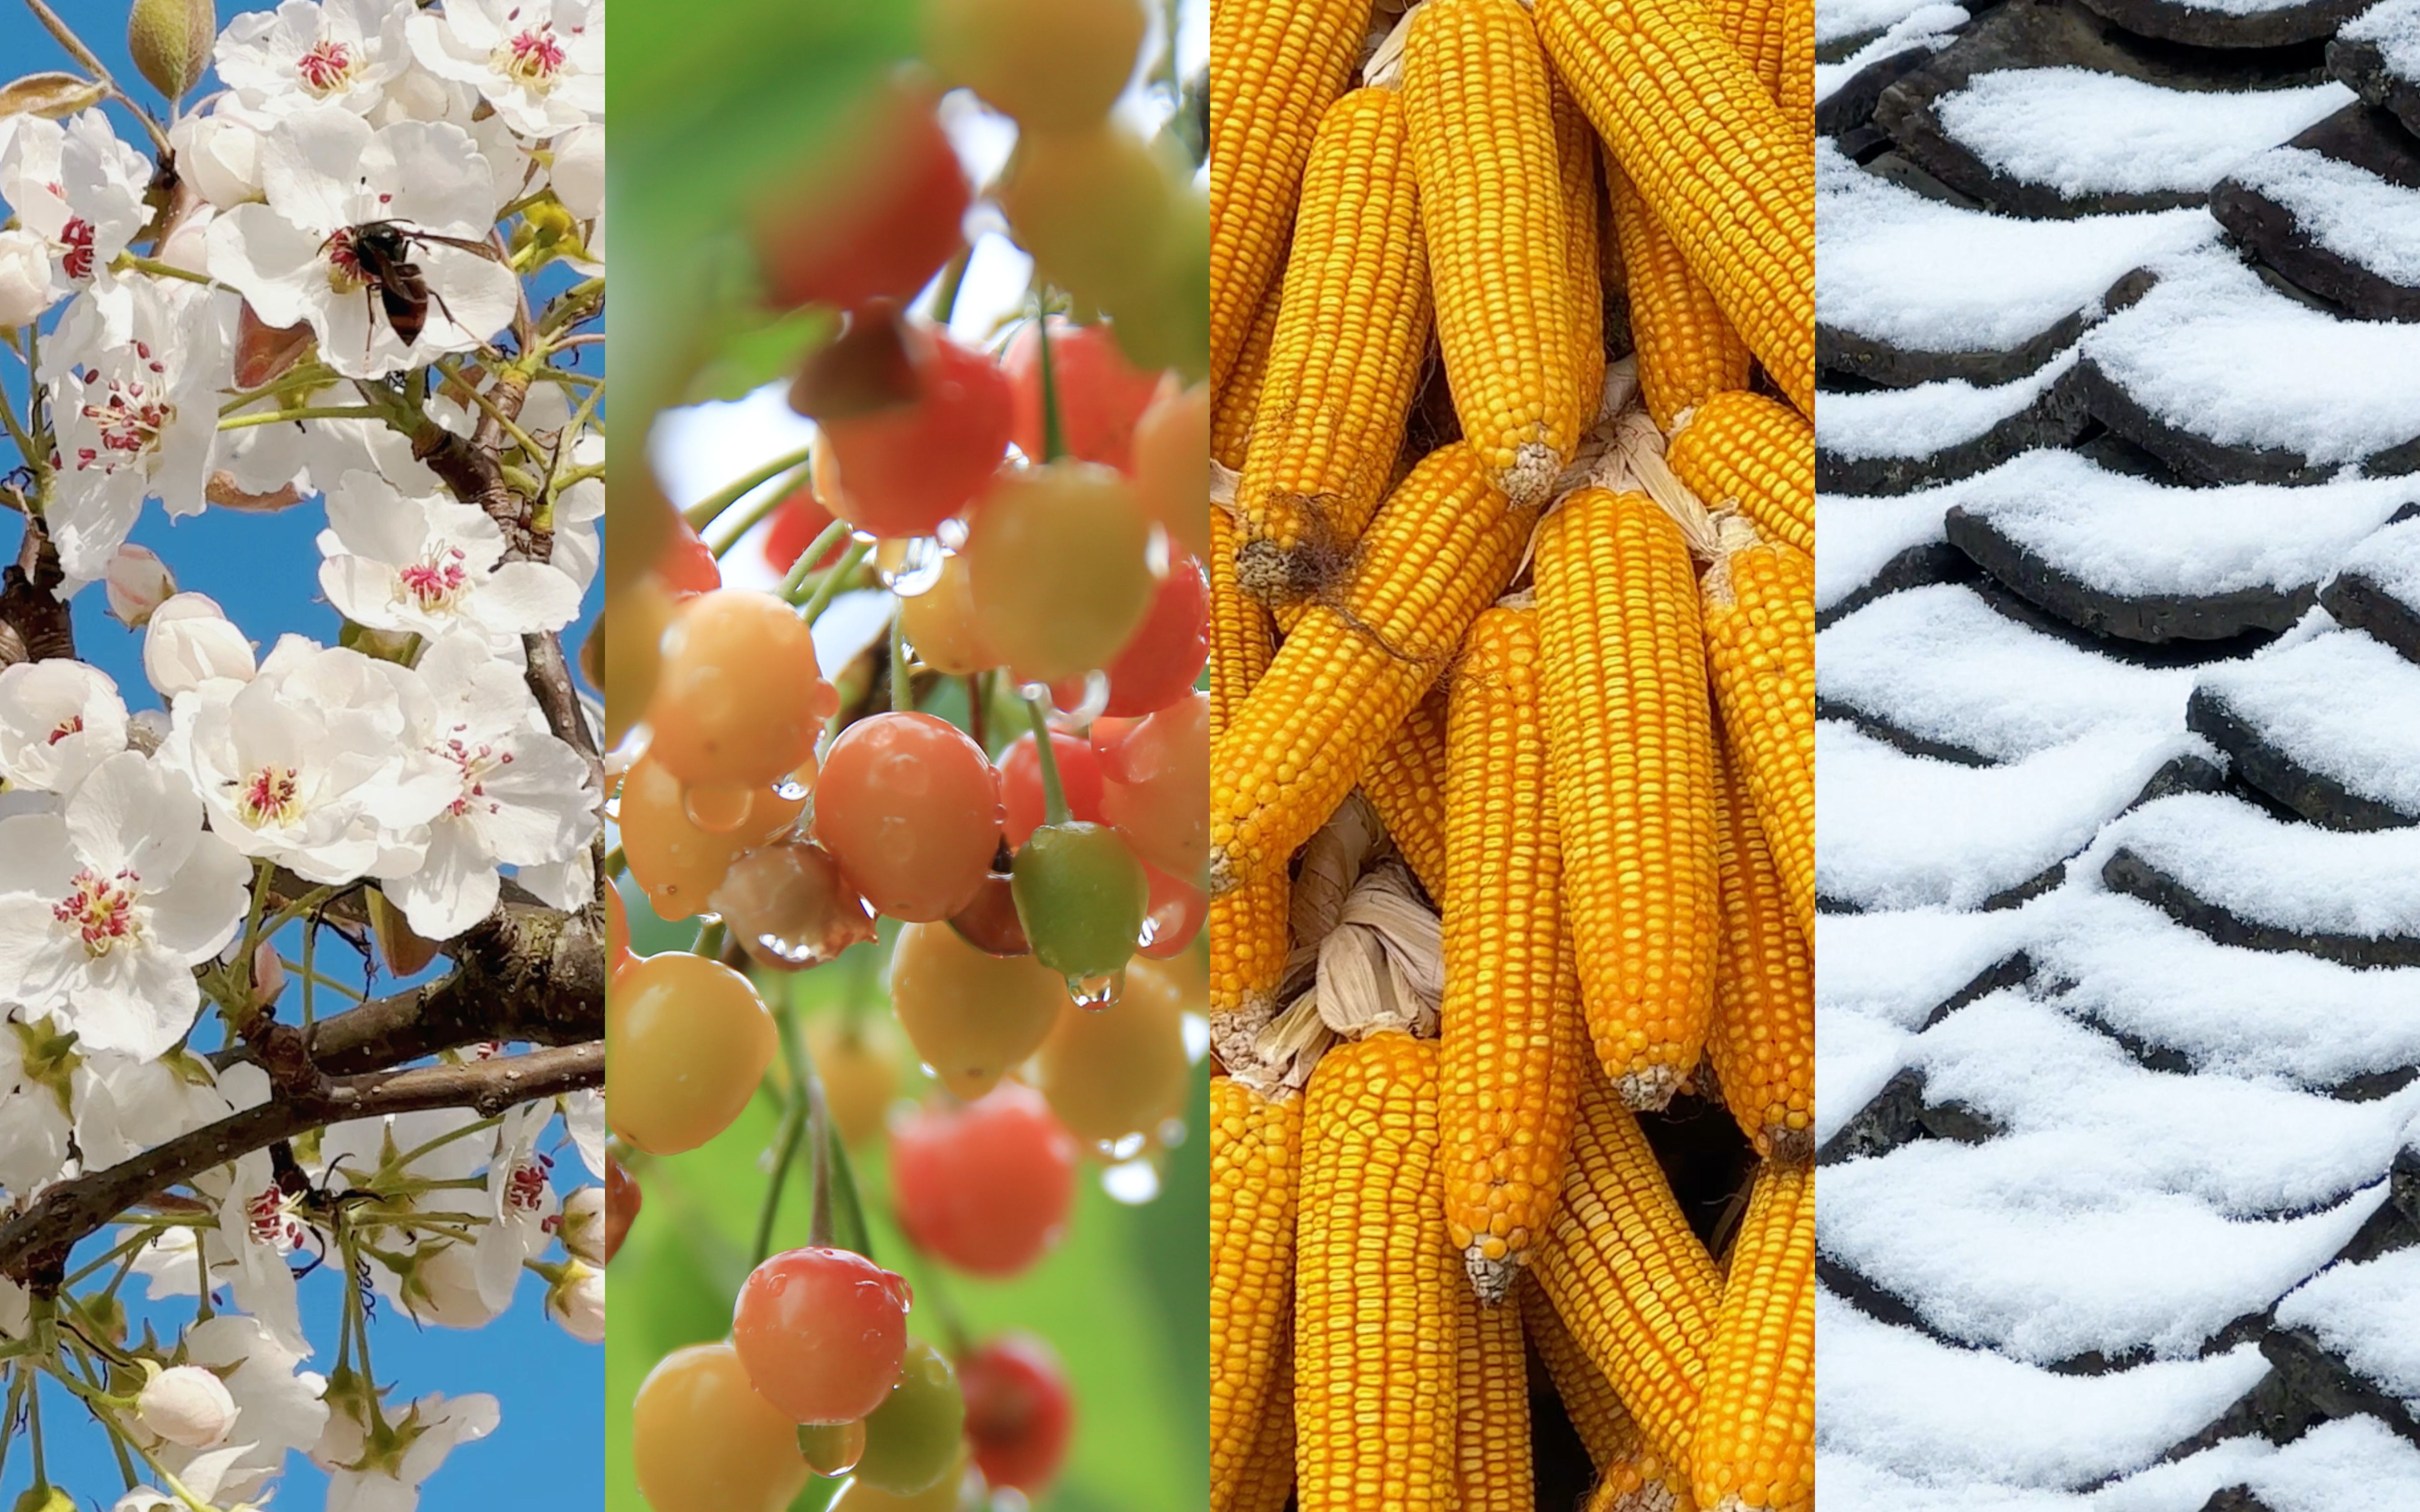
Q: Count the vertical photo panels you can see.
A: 4